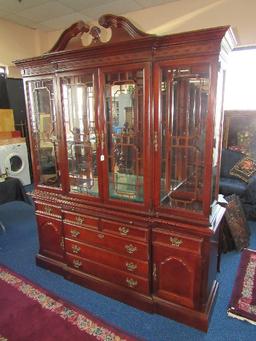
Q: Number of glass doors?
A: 4